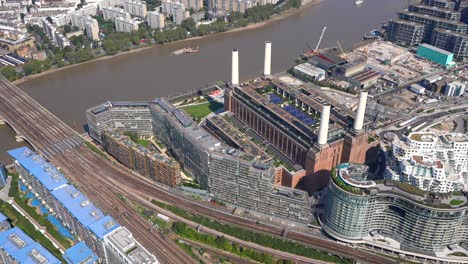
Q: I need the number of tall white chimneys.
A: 4